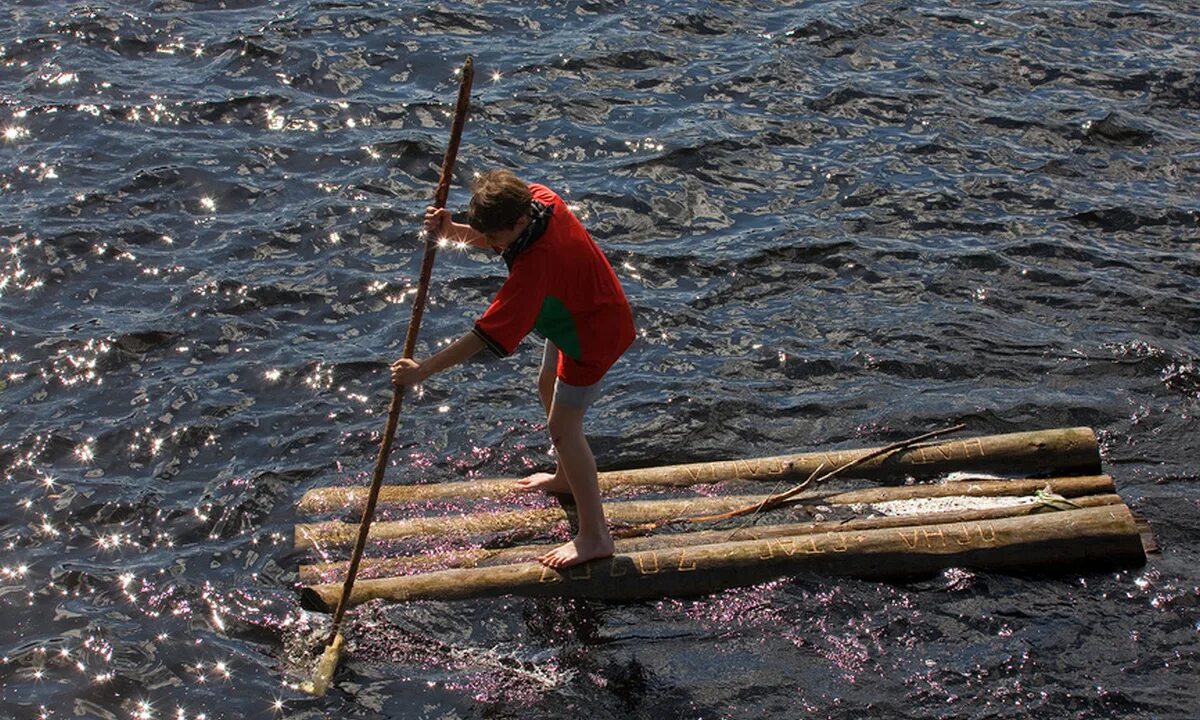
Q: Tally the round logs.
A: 4